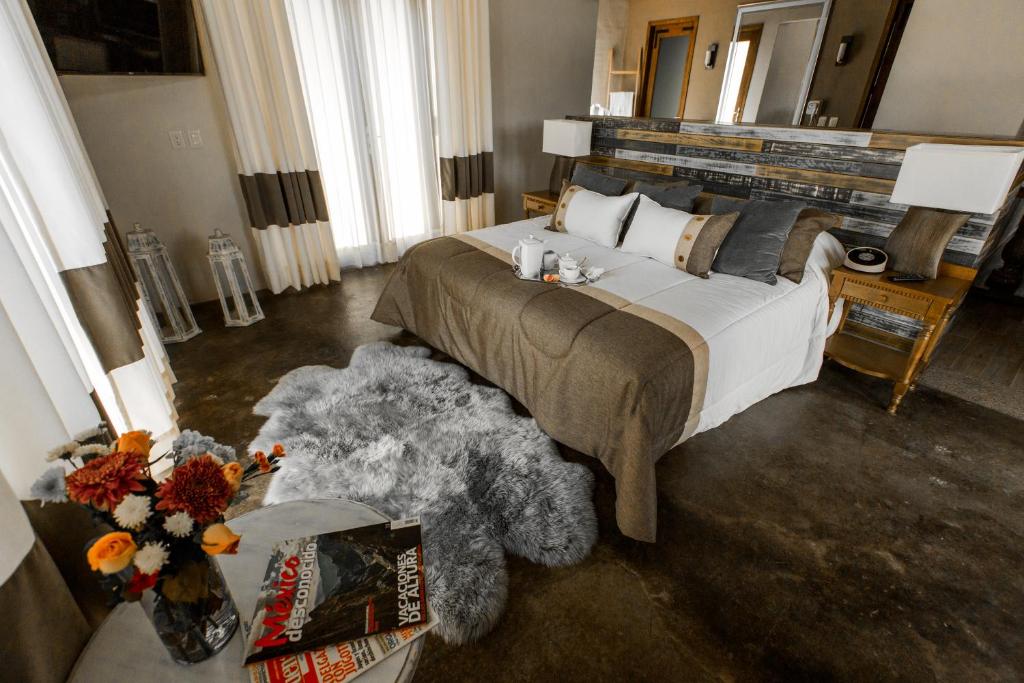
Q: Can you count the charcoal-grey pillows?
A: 3